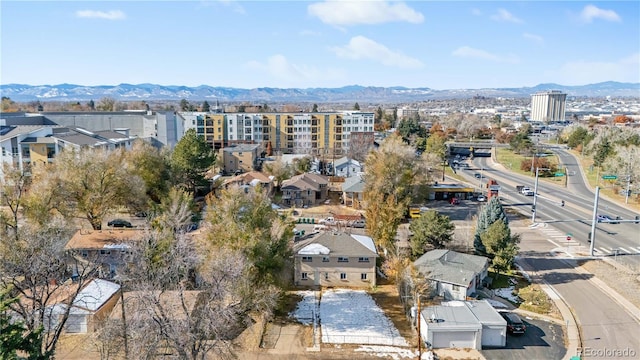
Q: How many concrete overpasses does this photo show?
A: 1